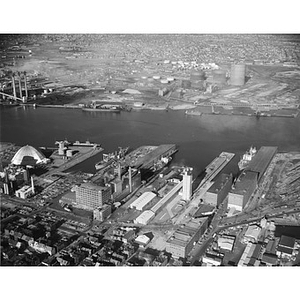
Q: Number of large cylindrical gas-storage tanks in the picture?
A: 3